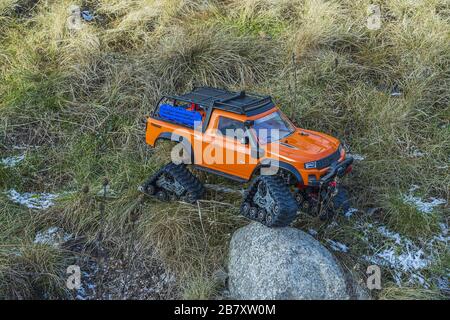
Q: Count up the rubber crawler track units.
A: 3